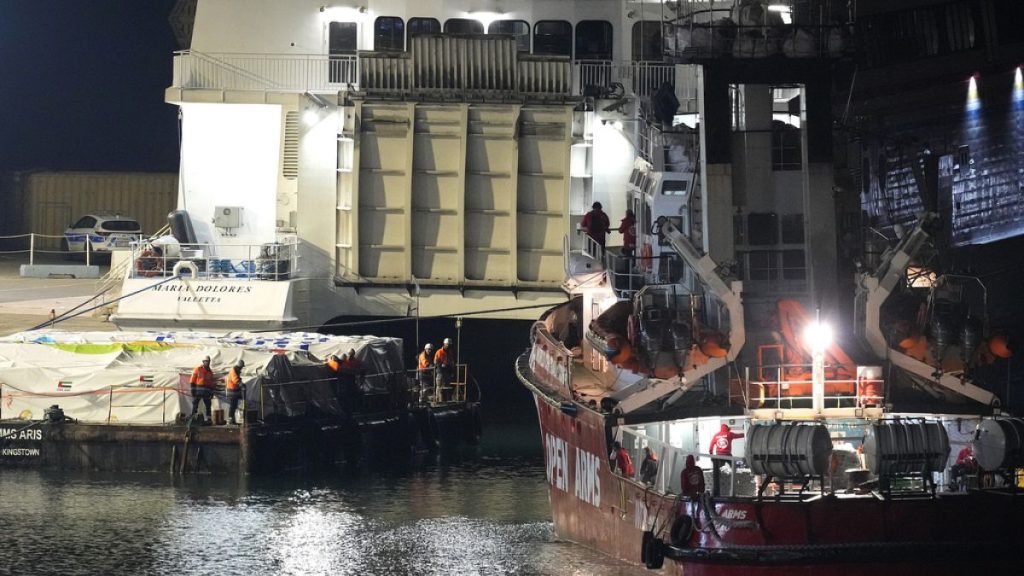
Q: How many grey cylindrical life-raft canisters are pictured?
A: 3